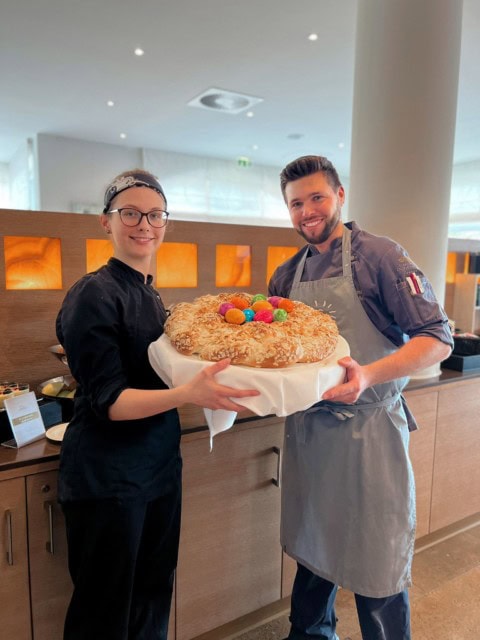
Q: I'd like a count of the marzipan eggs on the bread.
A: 10